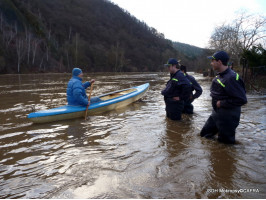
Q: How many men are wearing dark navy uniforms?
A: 3